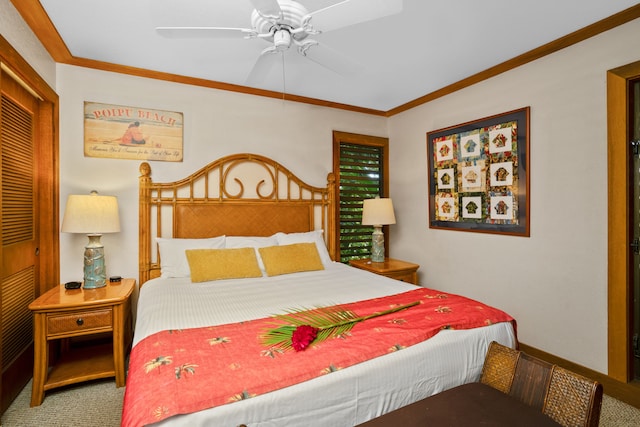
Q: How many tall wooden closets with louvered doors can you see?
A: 1